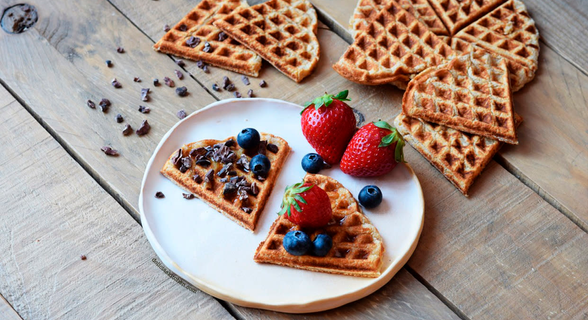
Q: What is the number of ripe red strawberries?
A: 3